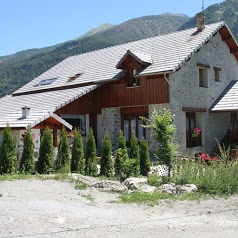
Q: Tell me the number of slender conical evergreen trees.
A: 10